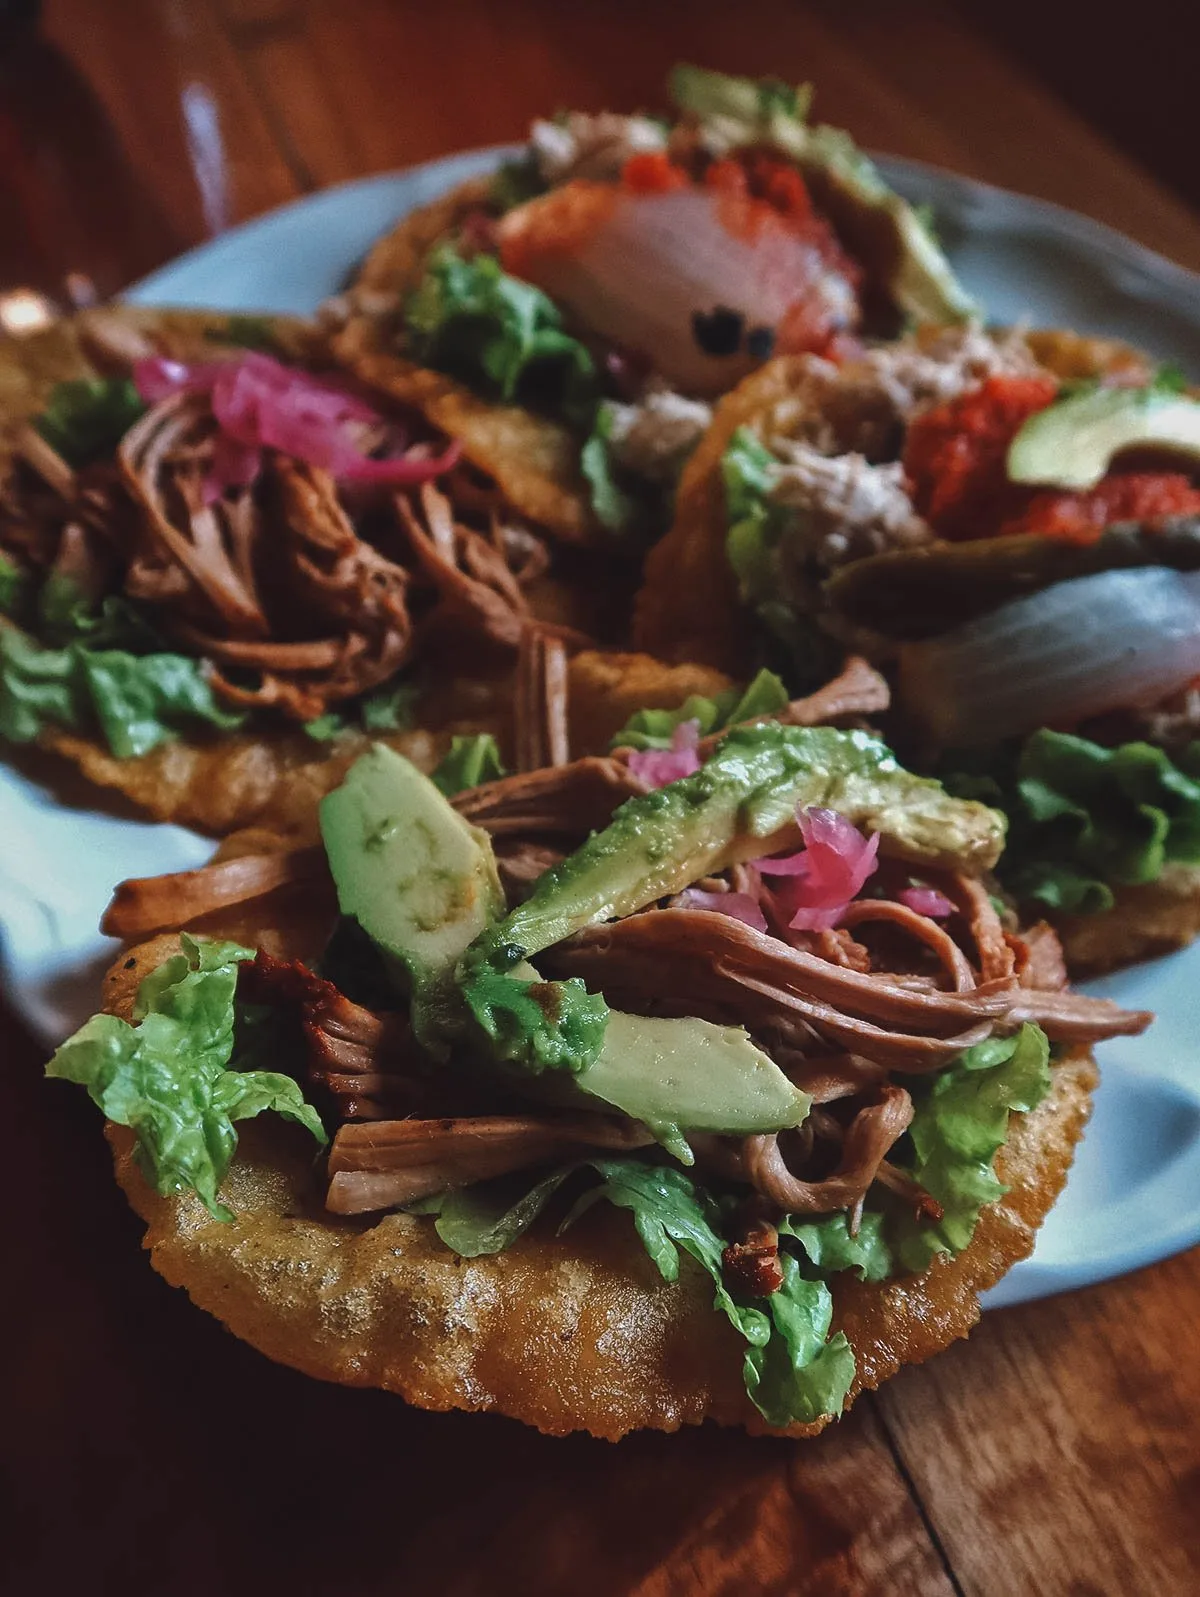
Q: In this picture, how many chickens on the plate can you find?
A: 0